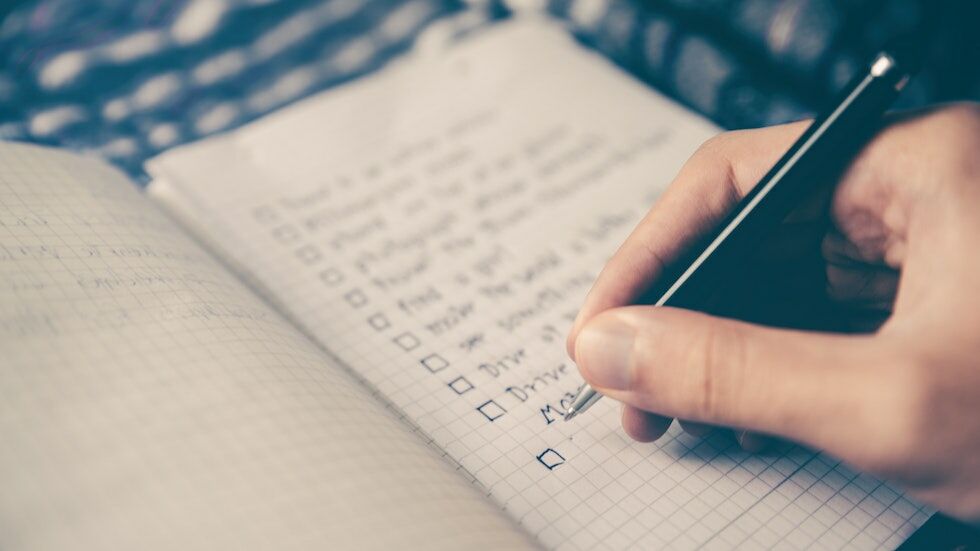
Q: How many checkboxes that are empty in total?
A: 11